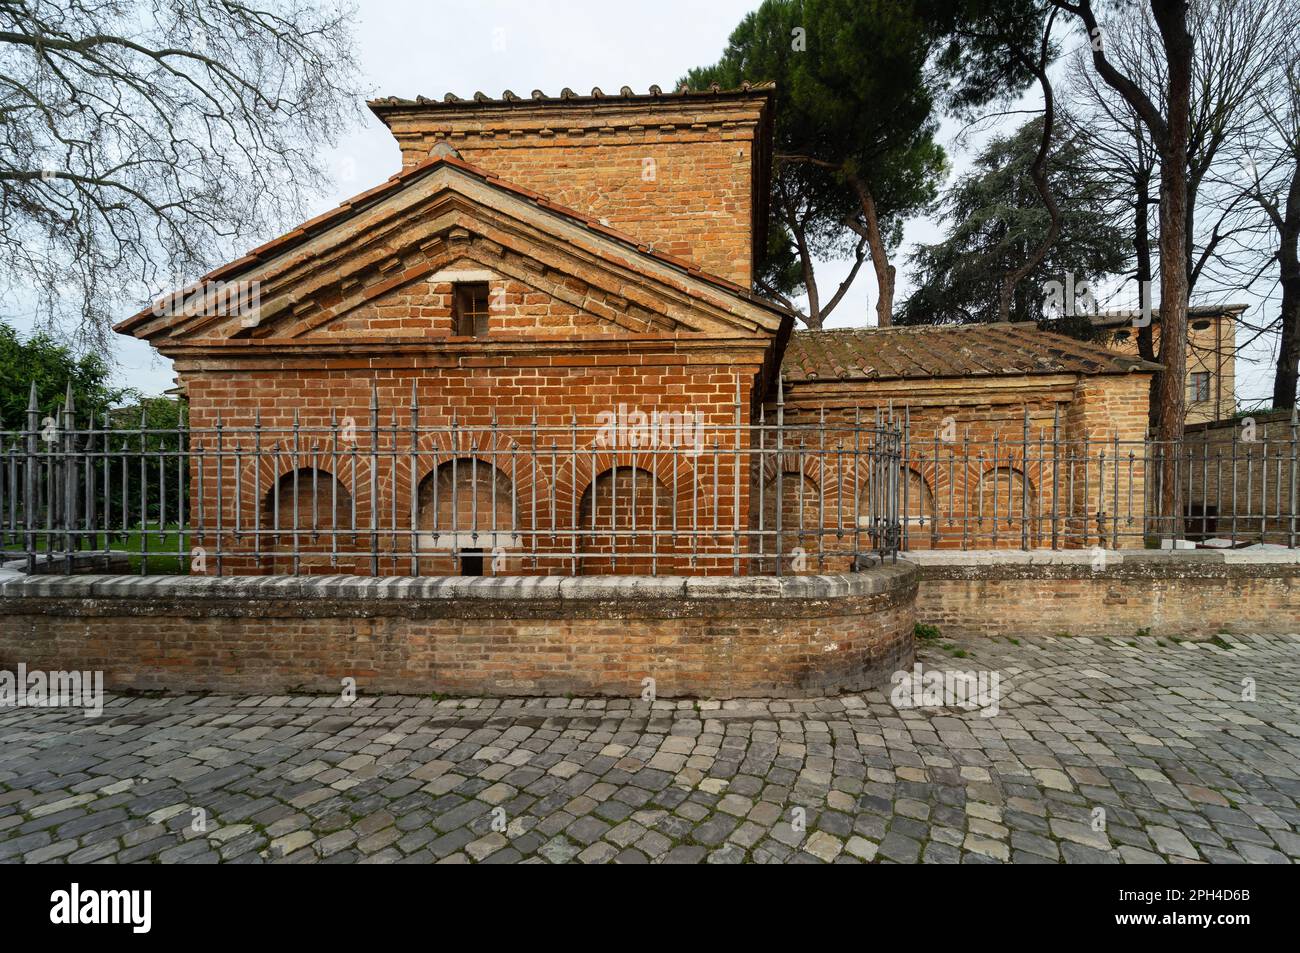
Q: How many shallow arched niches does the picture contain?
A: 6